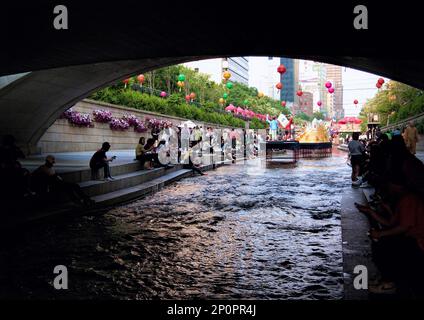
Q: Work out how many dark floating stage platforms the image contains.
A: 2